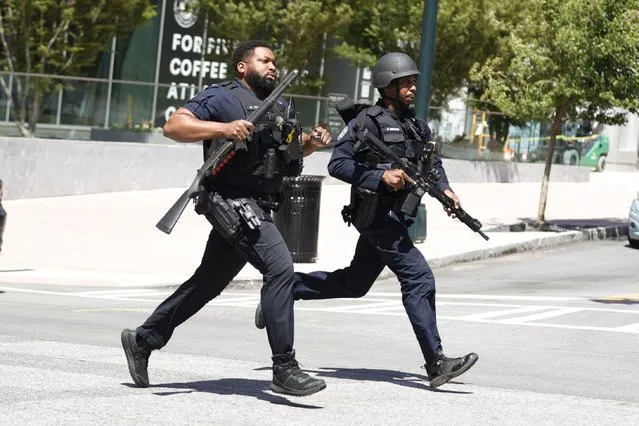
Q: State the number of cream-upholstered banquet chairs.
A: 0